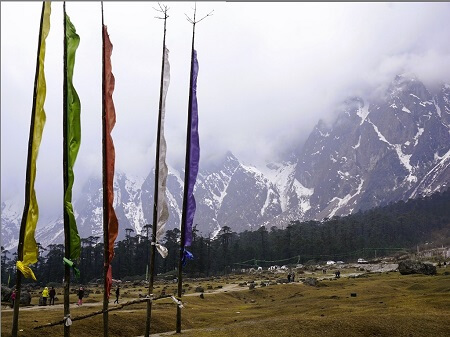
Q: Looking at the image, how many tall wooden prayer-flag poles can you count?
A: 5